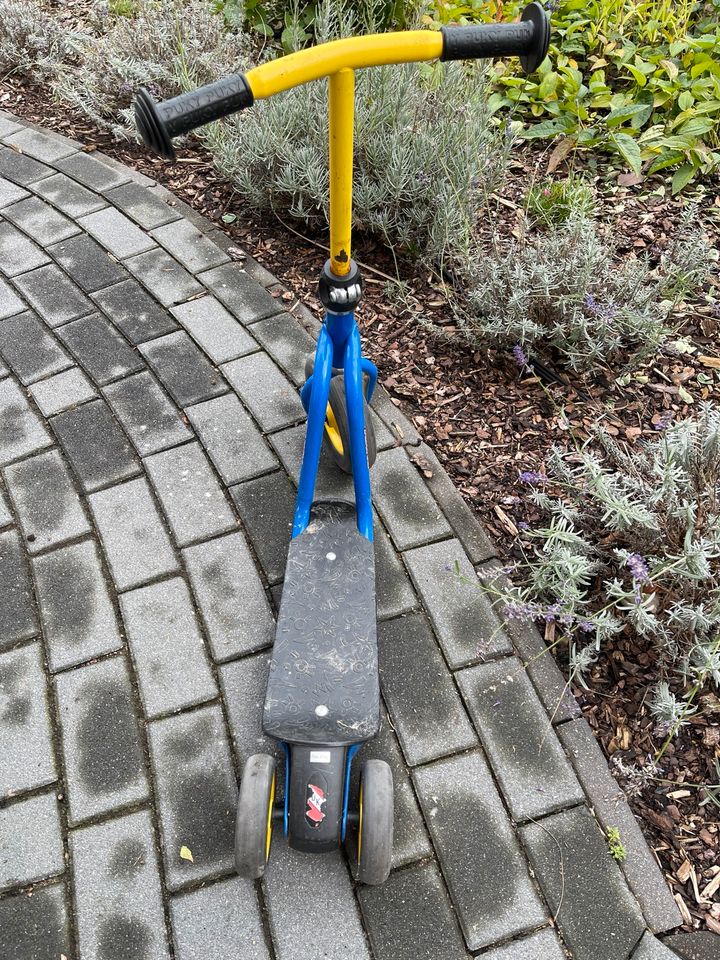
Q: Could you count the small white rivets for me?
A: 2